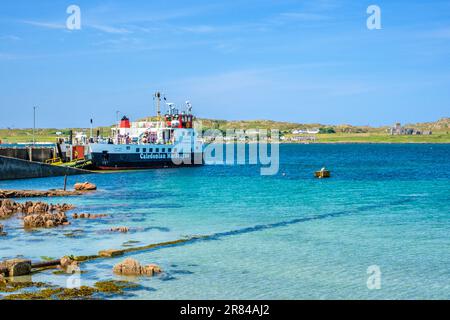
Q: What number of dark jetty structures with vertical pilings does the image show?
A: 1